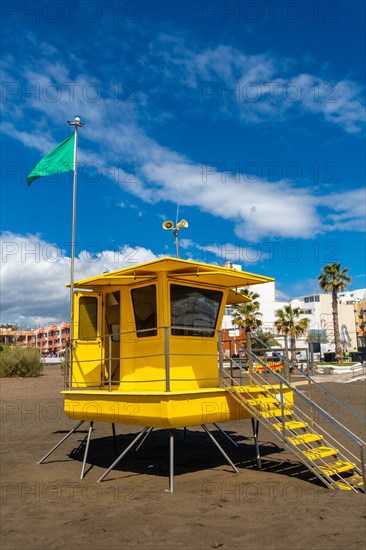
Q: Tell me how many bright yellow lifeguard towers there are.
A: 1